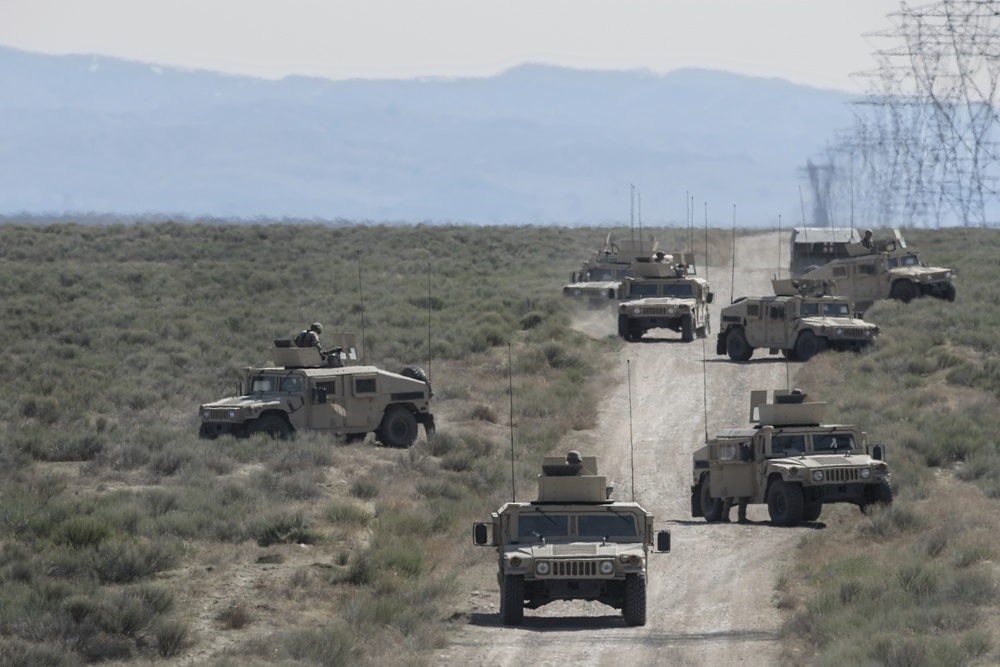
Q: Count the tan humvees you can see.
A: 7